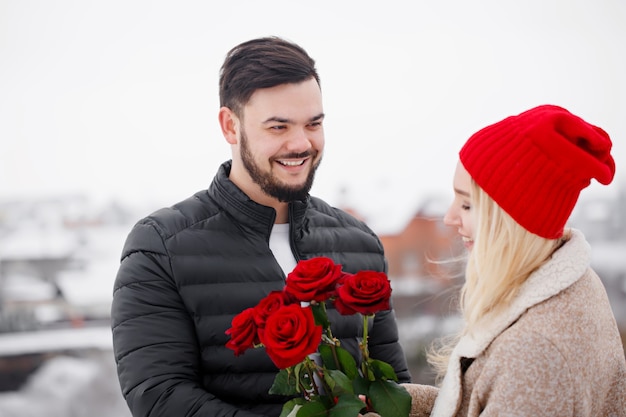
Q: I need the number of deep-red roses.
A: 5